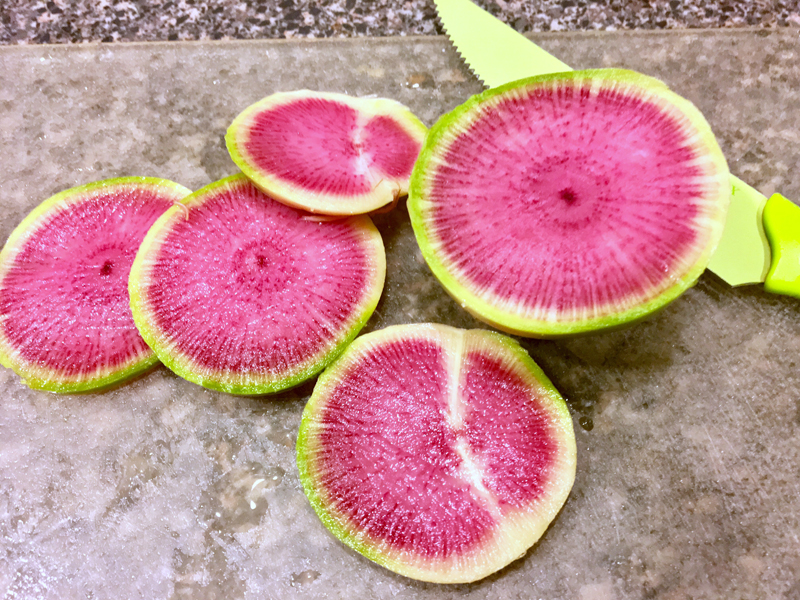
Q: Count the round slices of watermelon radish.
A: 5